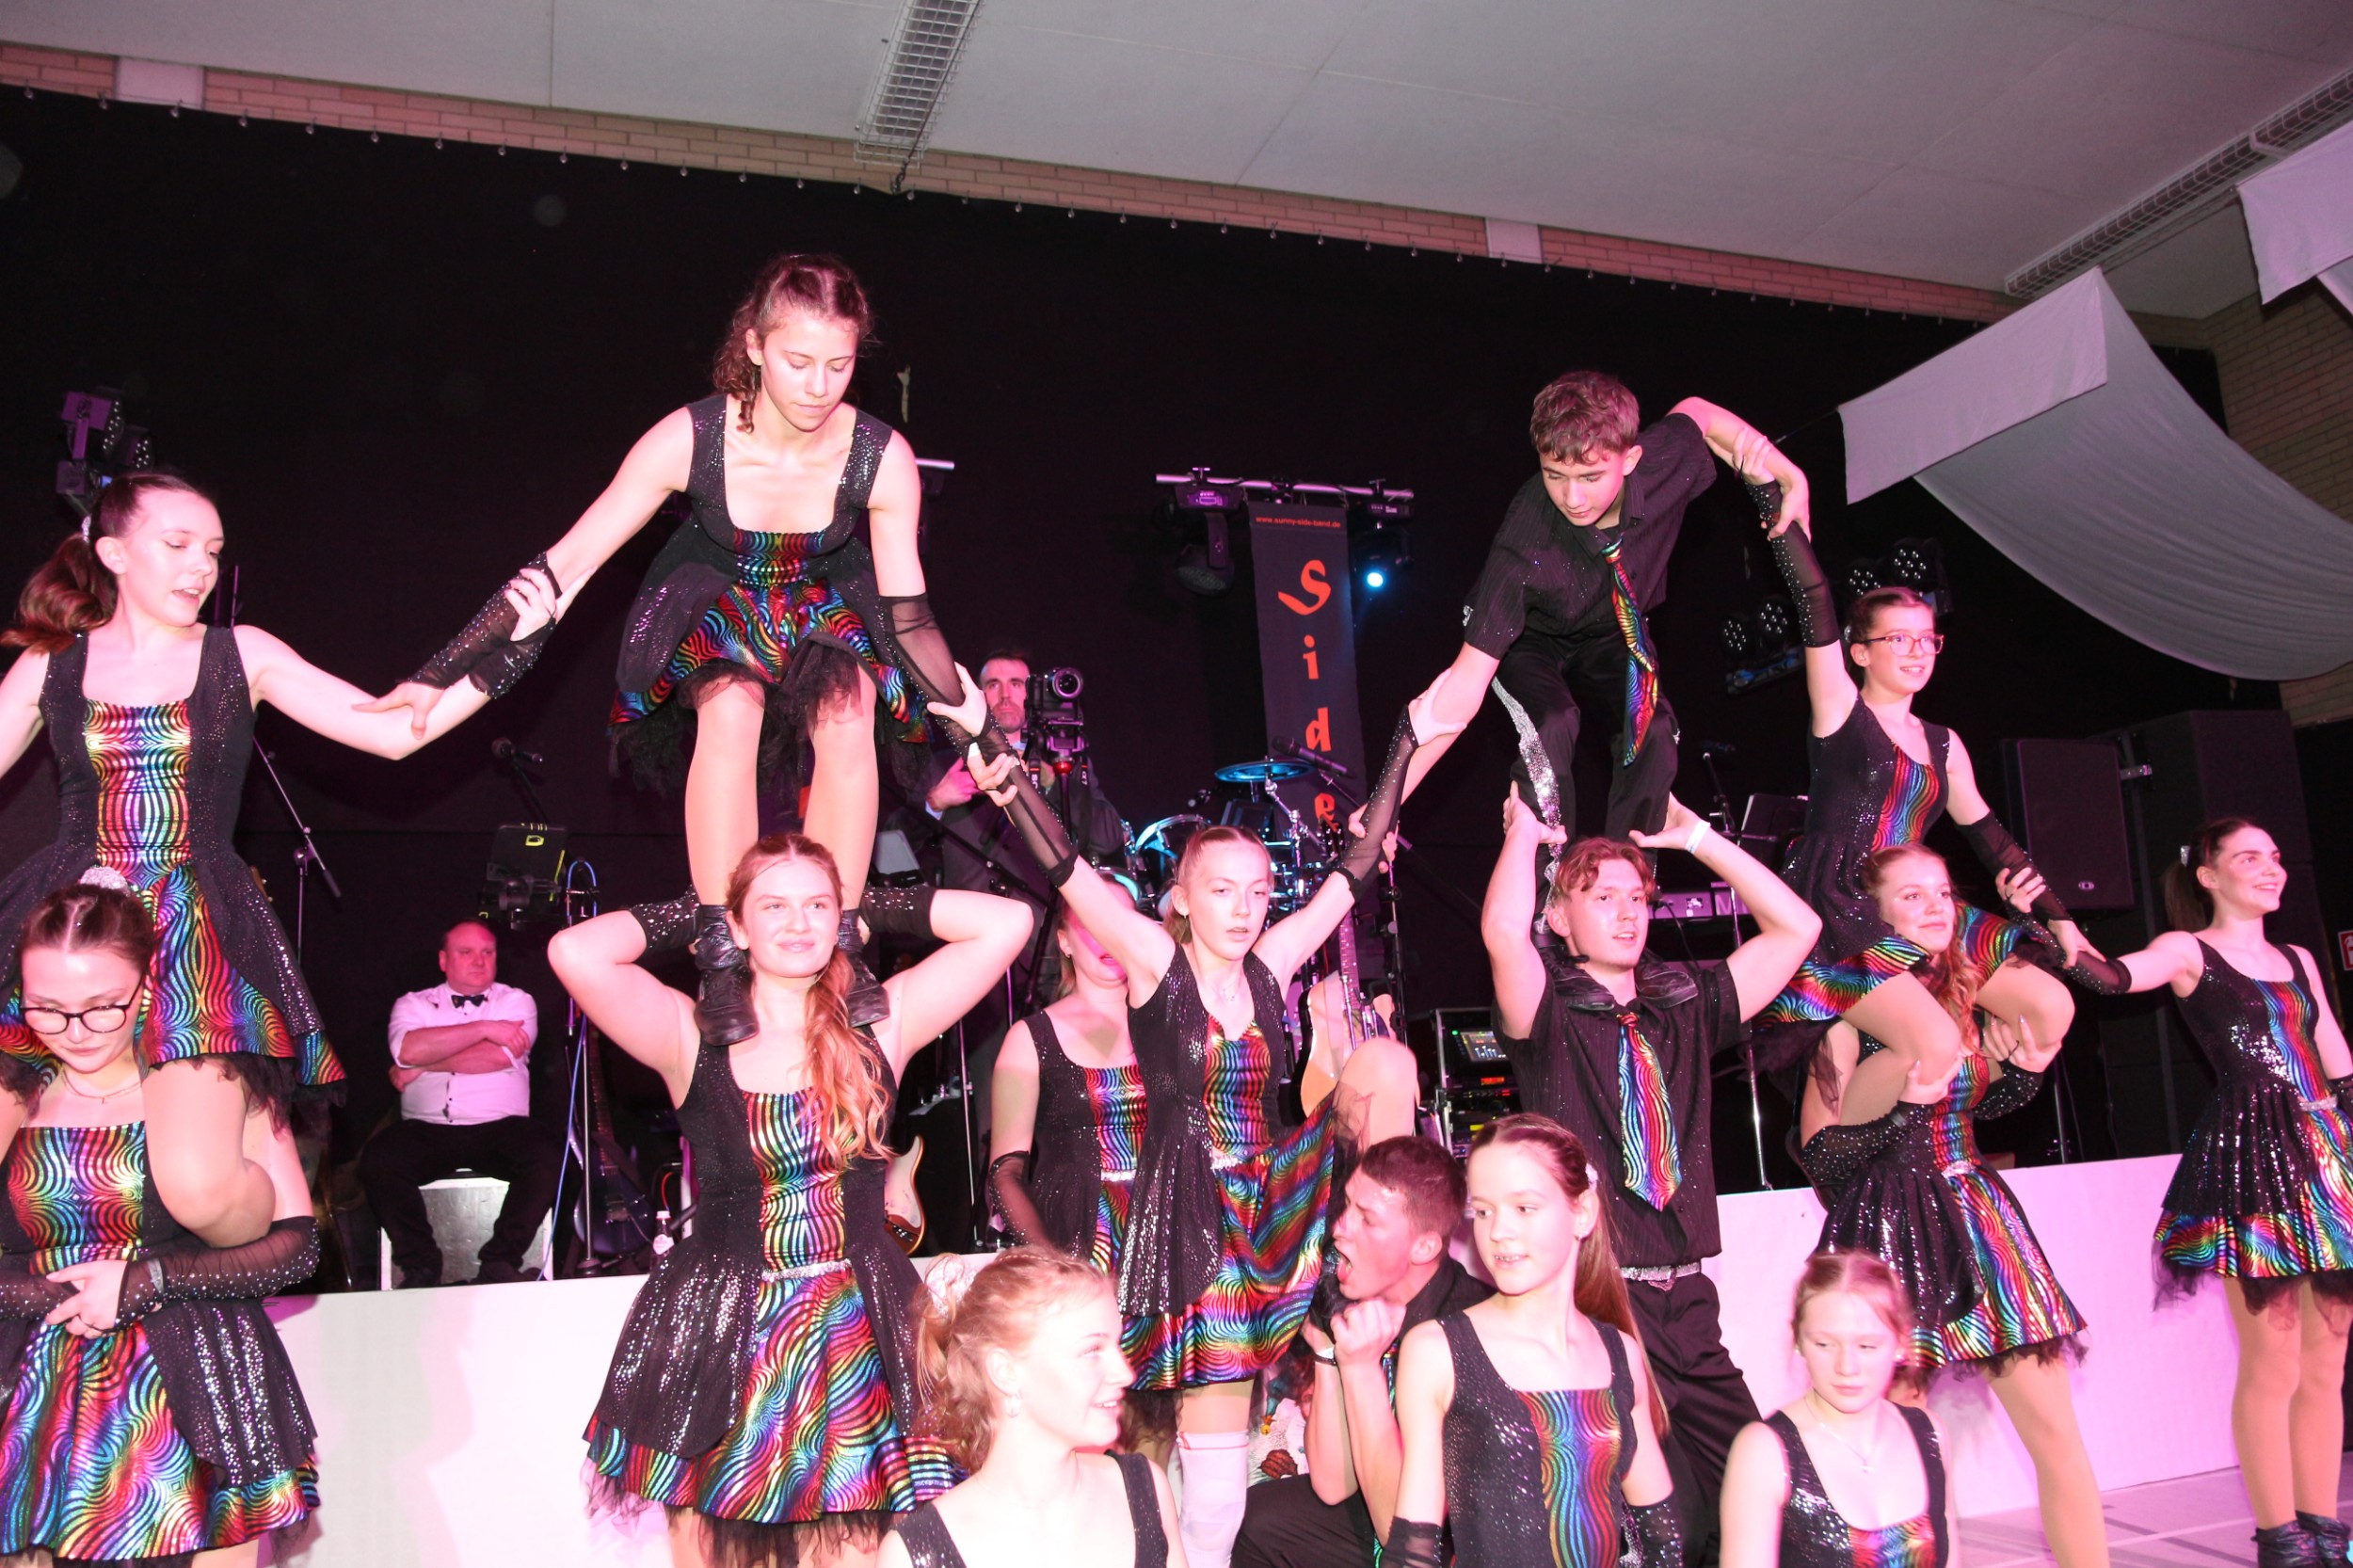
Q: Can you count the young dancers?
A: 15